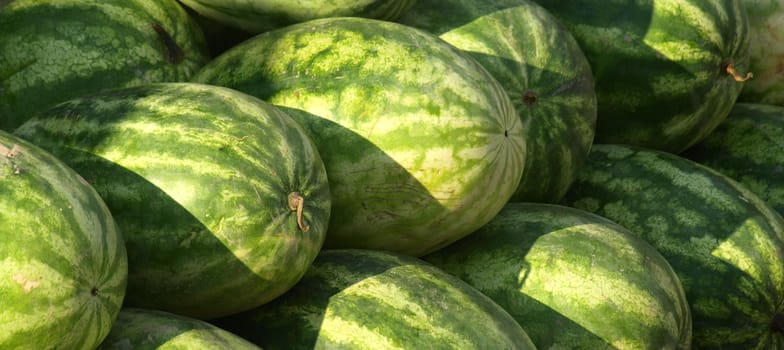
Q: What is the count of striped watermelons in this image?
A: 13